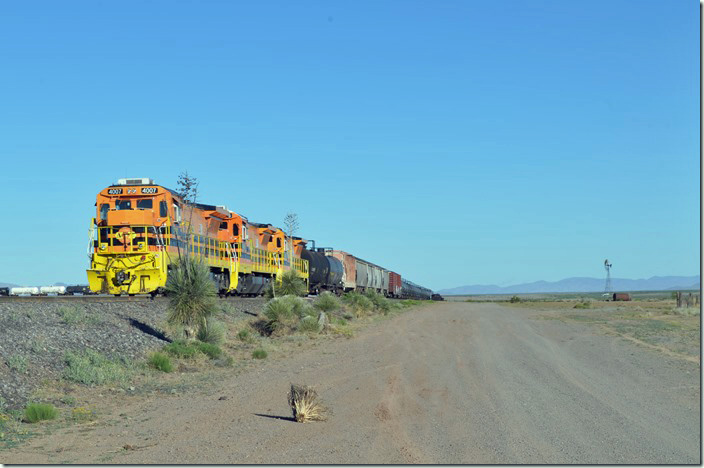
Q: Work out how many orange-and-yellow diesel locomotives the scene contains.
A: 3